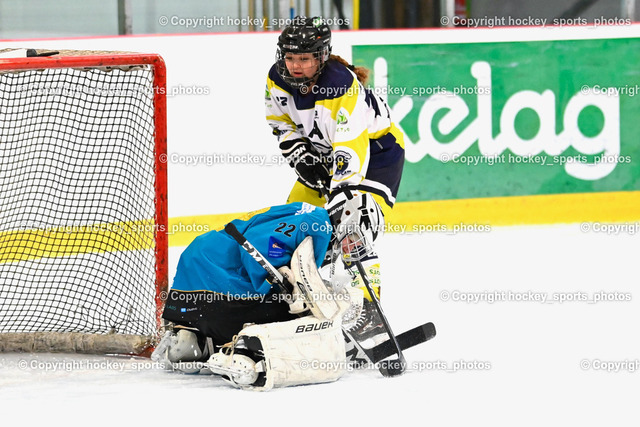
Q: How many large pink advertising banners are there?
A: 0